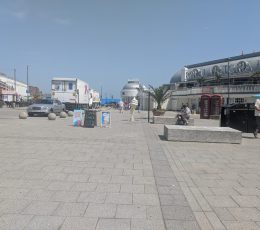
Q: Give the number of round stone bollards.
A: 4